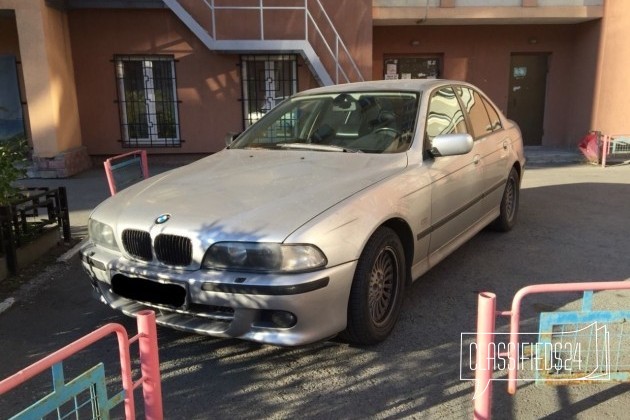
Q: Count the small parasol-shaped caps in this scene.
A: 0